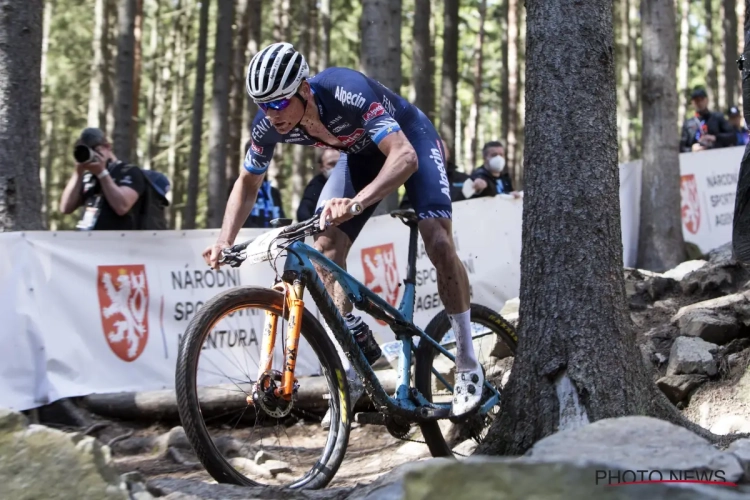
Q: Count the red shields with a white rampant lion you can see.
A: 3